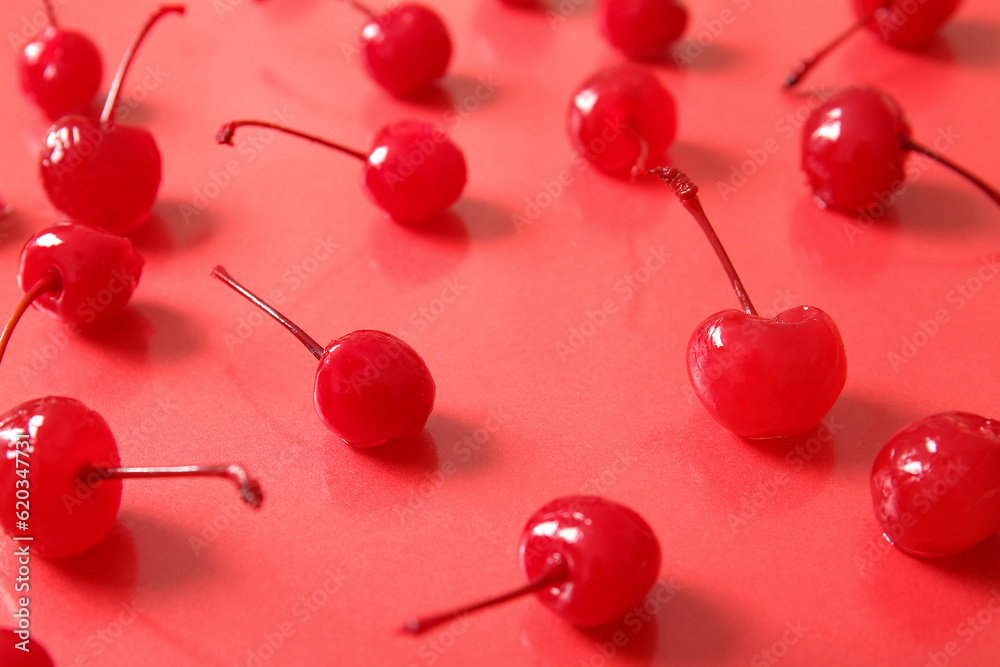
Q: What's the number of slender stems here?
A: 12